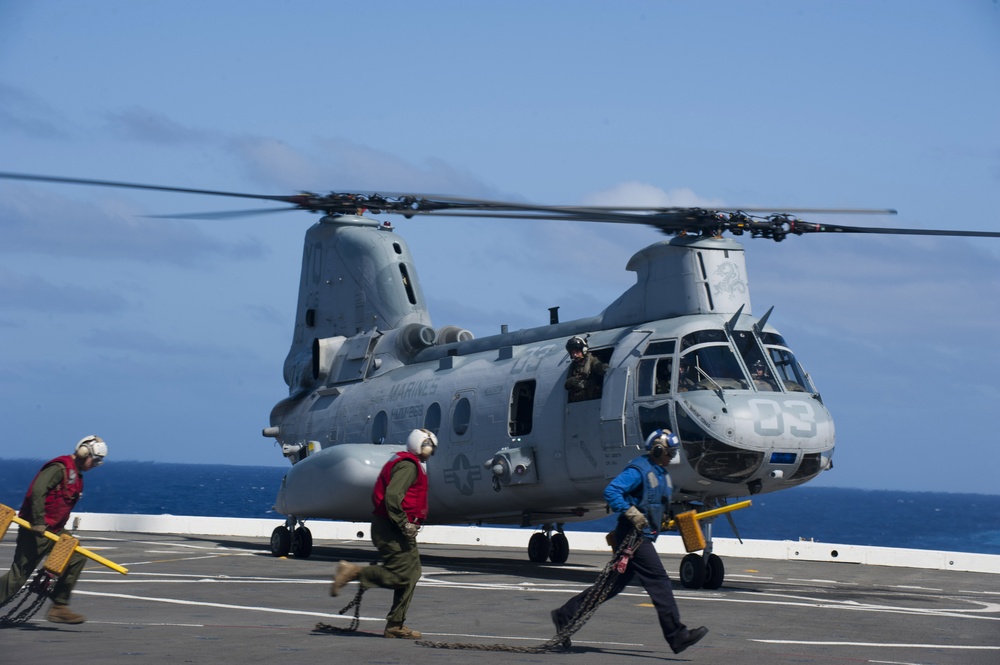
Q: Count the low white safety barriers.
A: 1